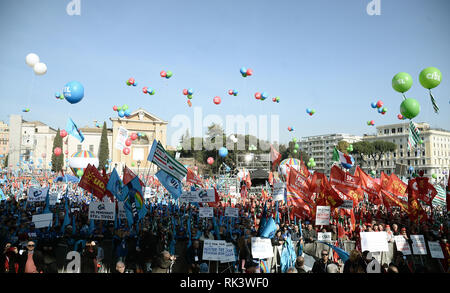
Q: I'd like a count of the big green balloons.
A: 3